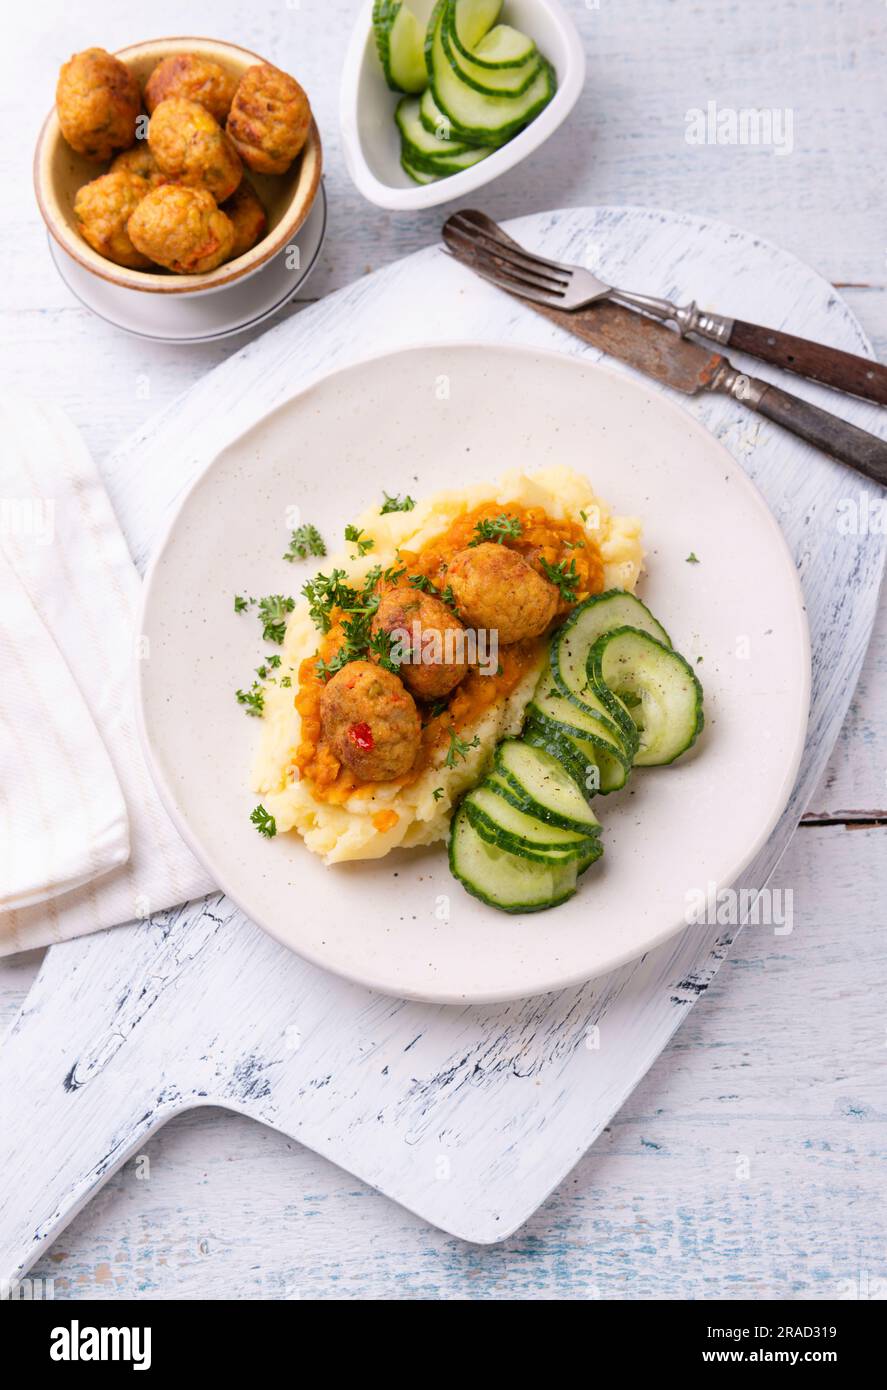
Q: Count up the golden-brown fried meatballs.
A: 11